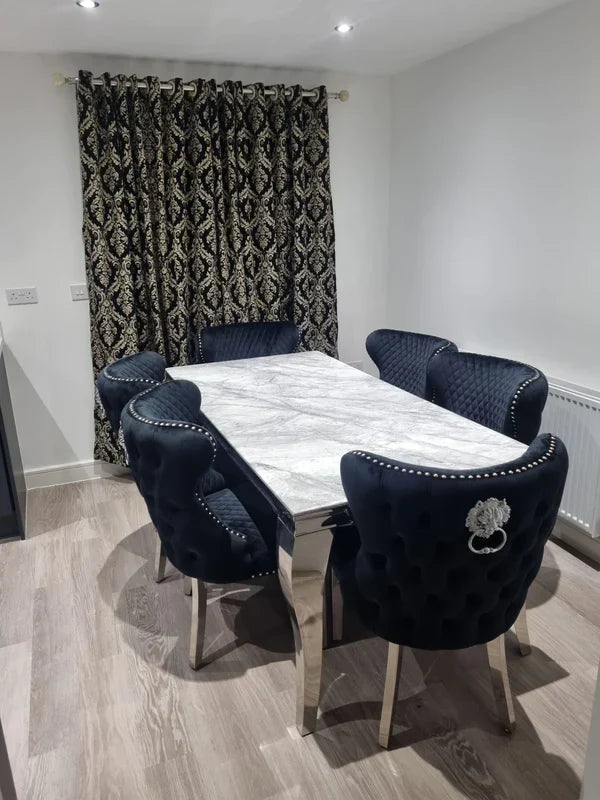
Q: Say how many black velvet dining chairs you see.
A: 6